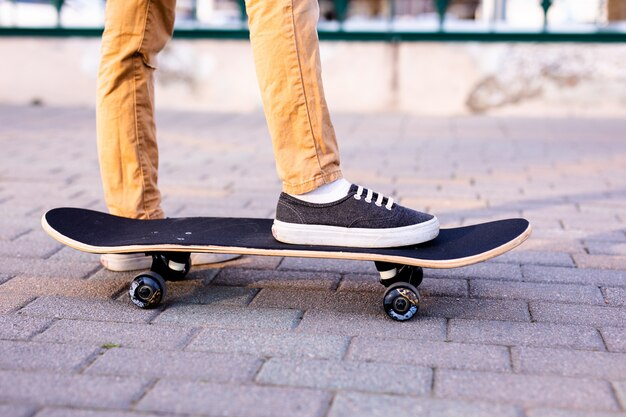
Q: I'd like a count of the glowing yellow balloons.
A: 0